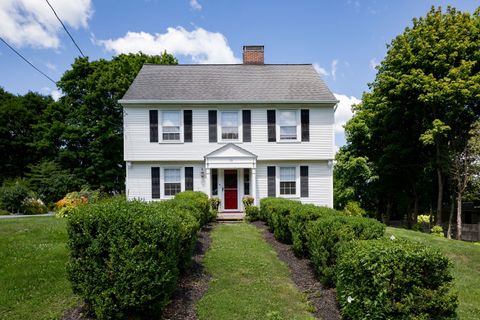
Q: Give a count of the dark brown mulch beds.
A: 2